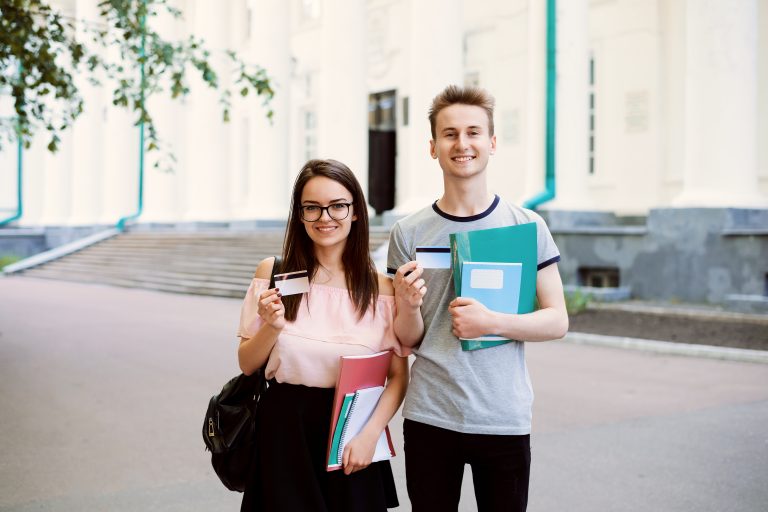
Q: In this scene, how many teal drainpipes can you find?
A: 3